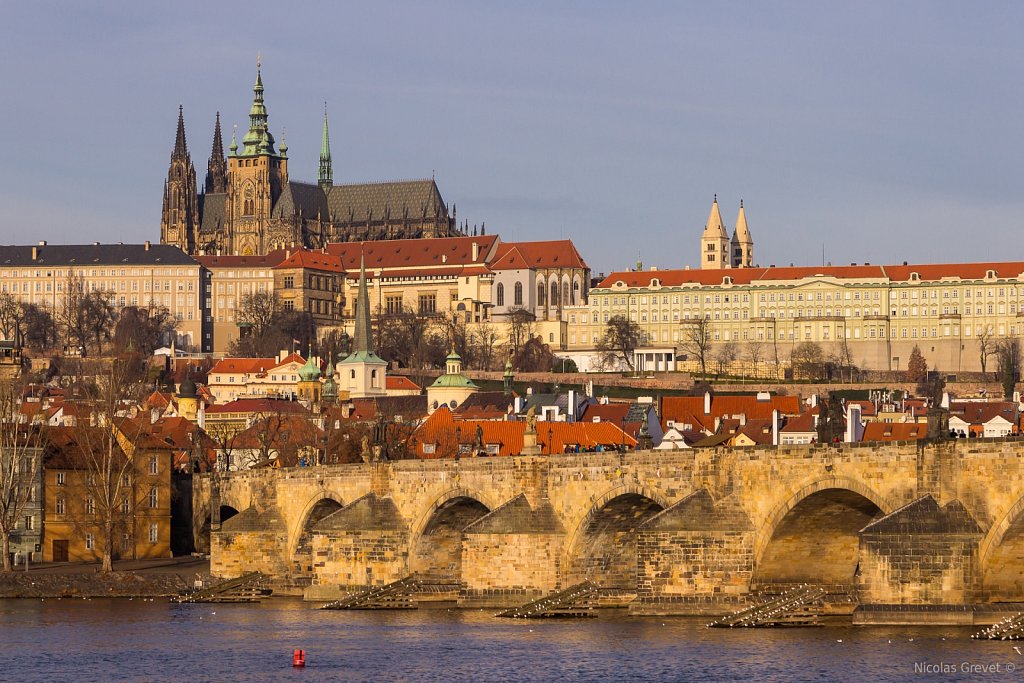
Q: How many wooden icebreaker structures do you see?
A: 5